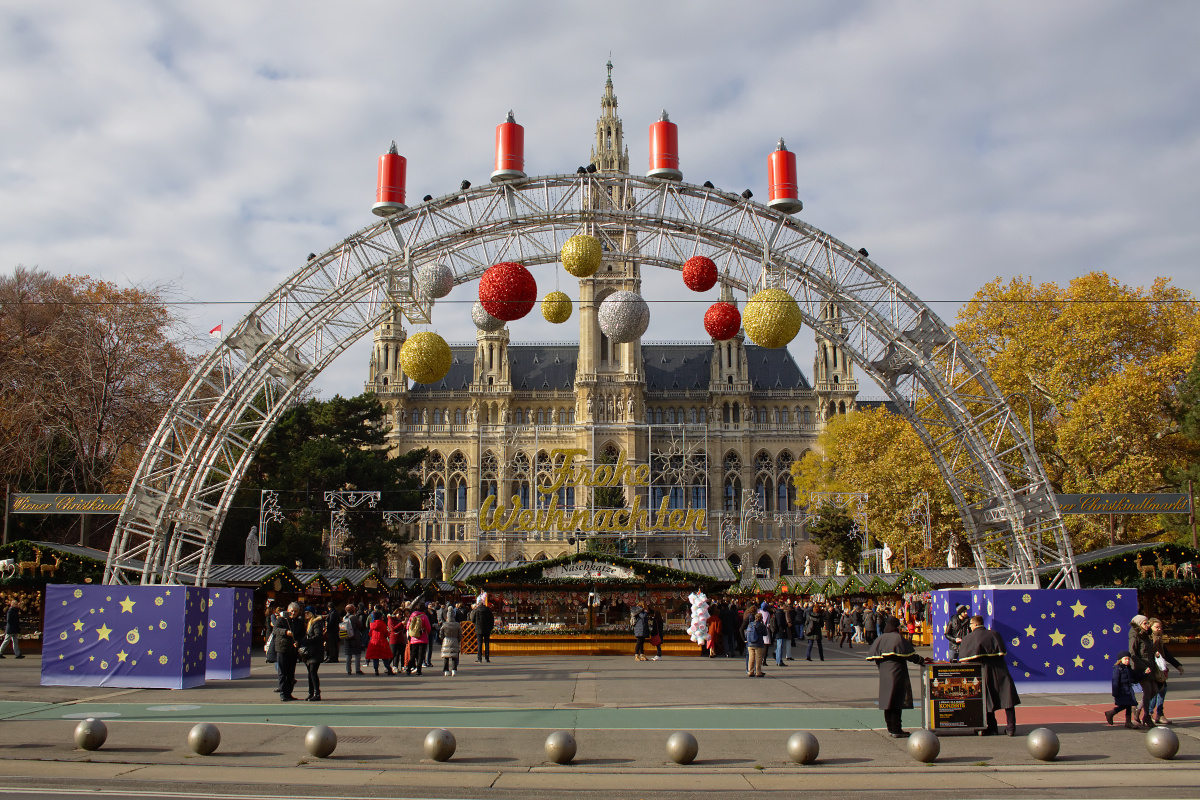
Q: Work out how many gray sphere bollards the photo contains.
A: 10